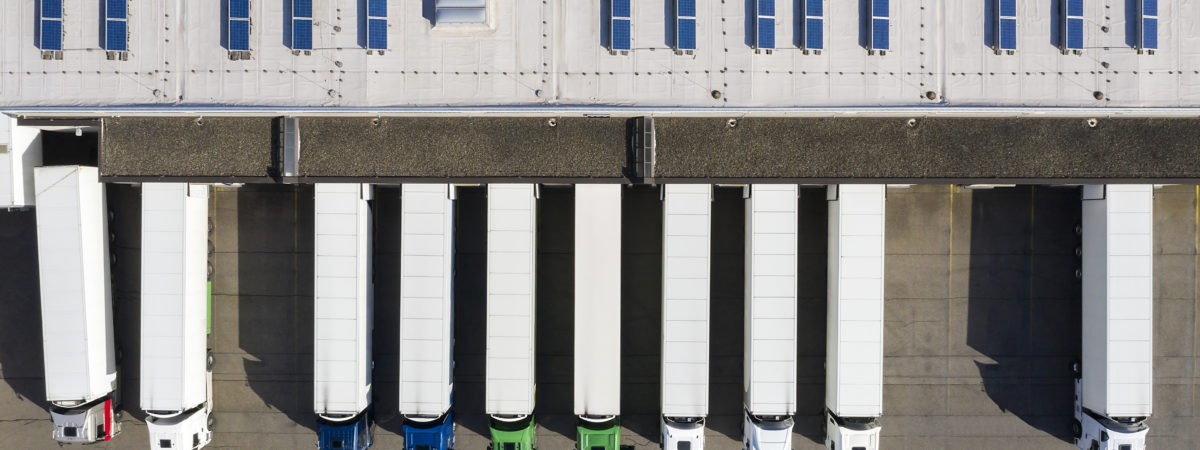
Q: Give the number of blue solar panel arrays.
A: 13